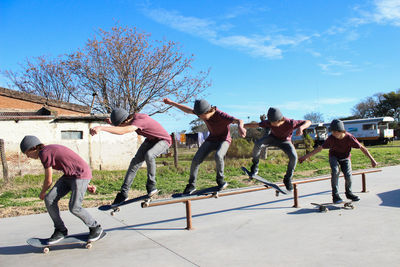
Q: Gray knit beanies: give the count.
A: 5